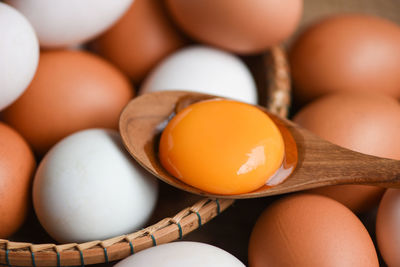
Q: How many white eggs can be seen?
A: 5